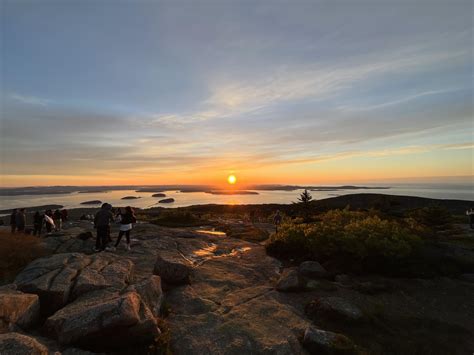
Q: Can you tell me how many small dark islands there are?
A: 4